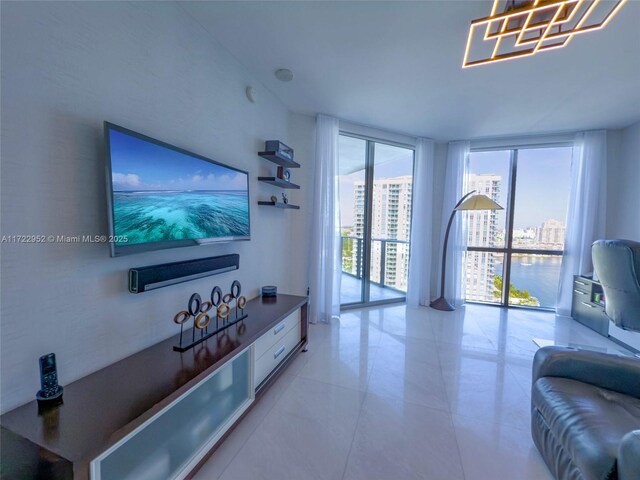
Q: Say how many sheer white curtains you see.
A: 4